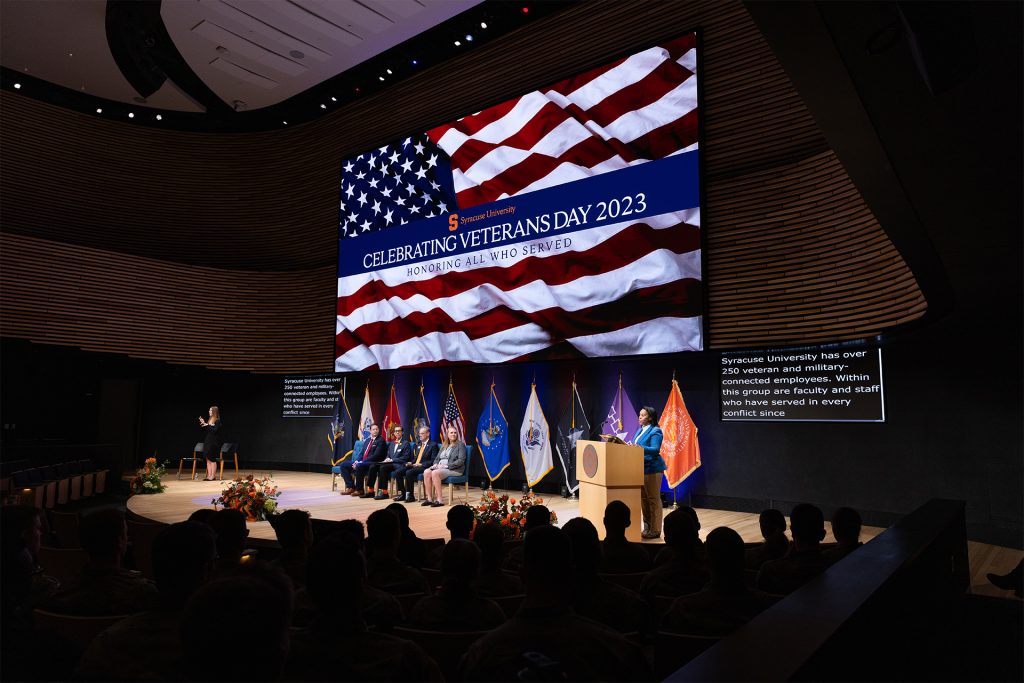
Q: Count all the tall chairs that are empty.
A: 2